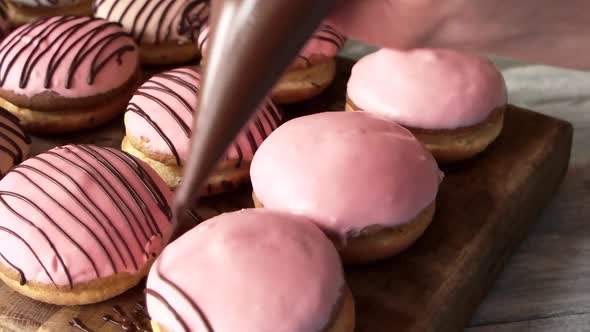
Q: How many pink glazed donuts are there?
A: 7